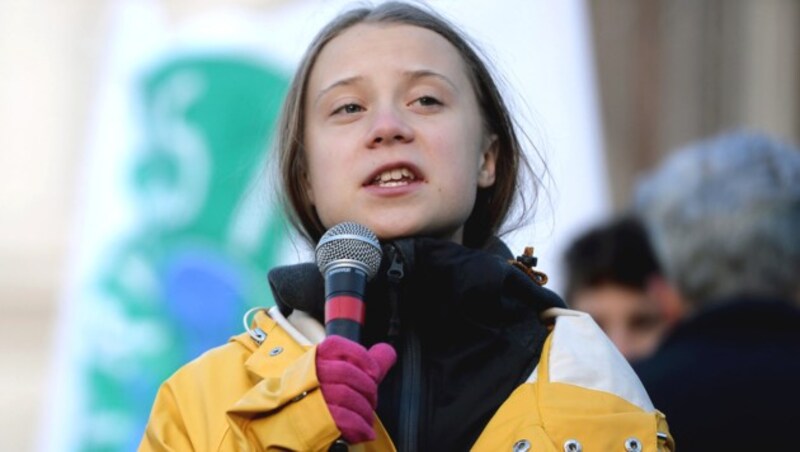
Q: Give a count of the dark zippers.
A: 1